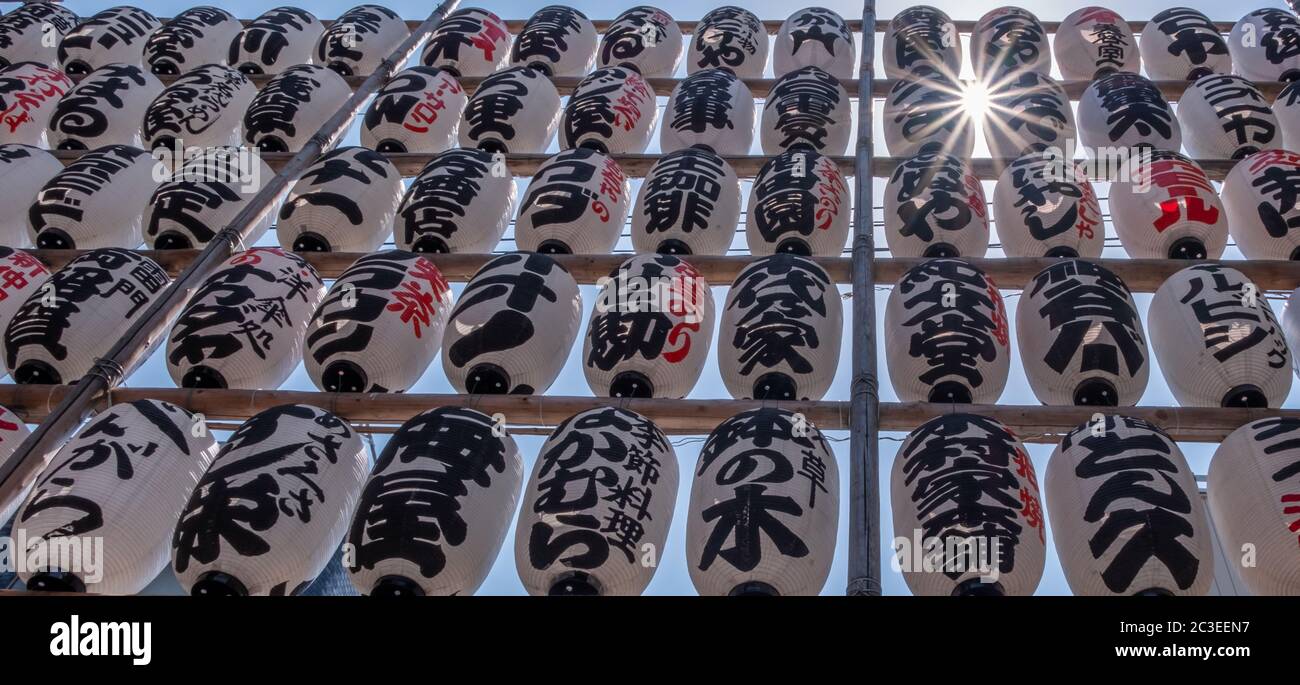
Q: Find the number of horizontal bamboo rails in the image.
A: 5